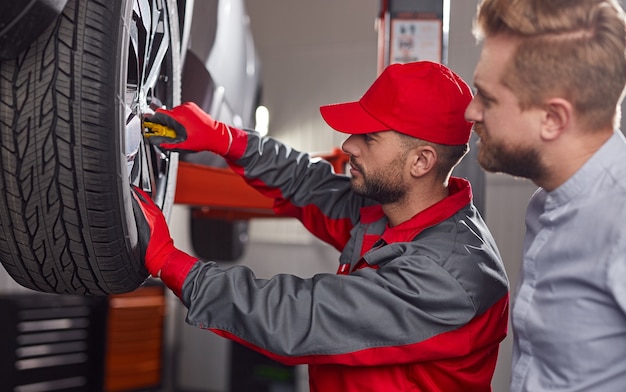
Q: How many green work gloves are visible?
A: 0